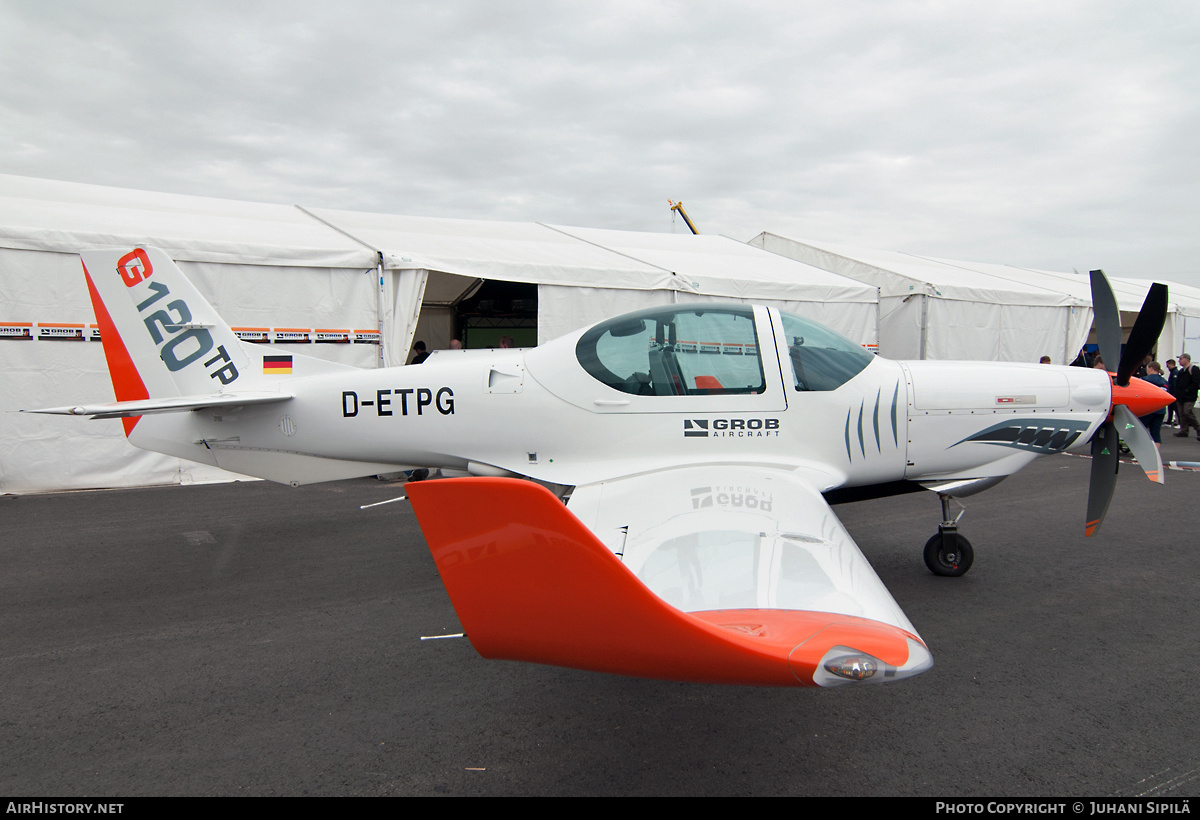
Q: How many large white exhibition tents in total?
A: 2